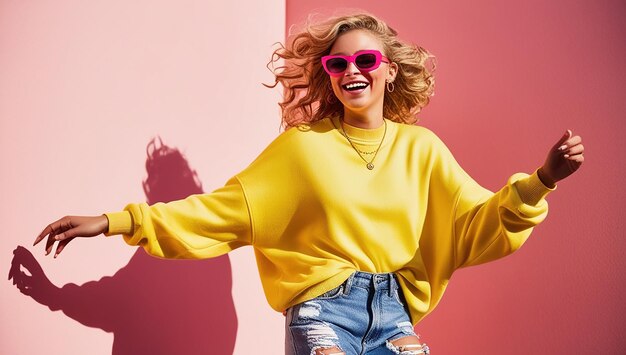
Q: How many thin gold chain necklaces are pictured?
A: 2